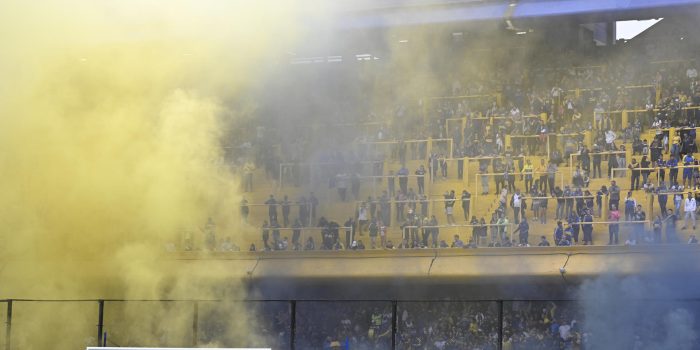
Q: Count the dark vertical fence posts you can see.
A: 6